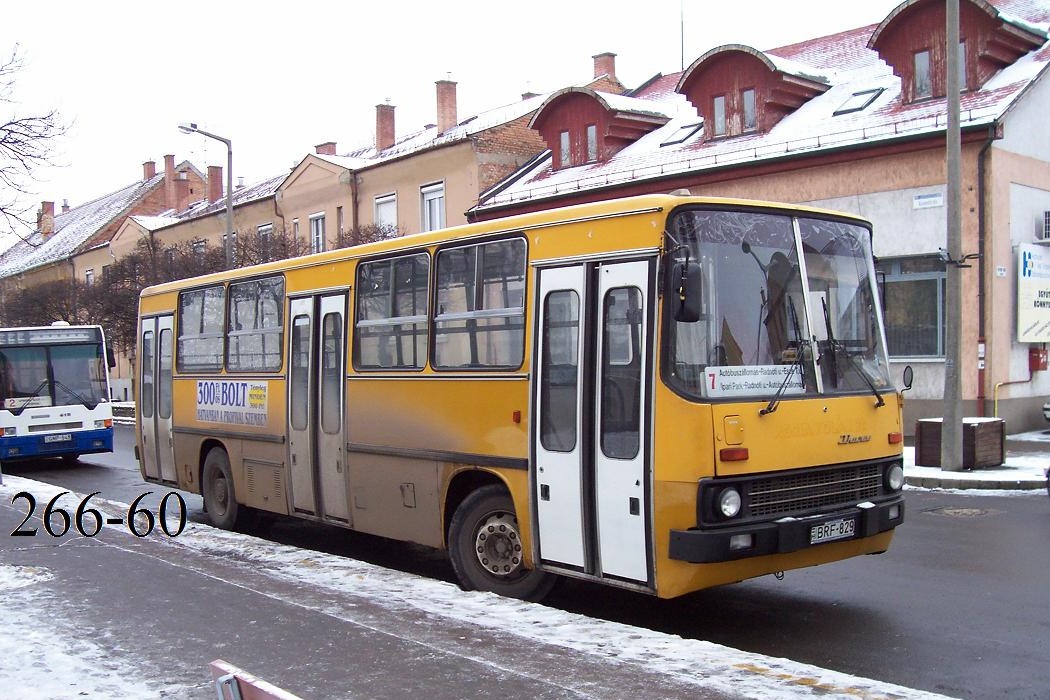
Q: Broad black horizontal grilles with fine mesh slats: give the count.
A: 1